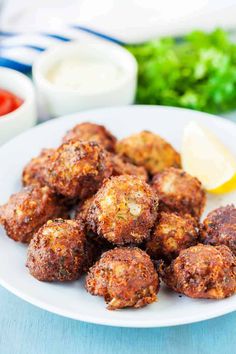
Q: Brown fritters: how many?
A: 13